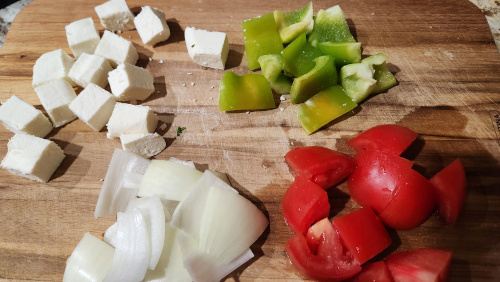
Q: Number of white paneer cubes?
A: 14